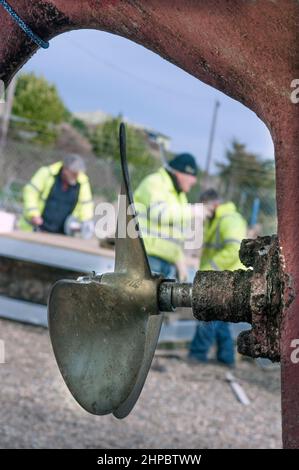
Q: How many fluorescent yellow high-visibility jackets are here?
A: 3